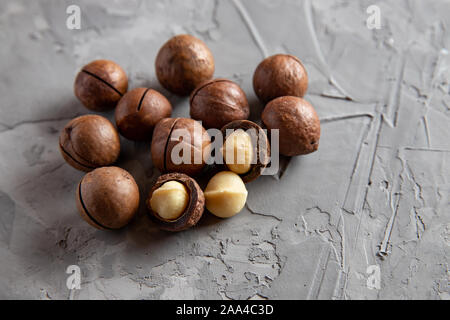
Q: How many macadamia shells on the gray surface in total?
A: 11